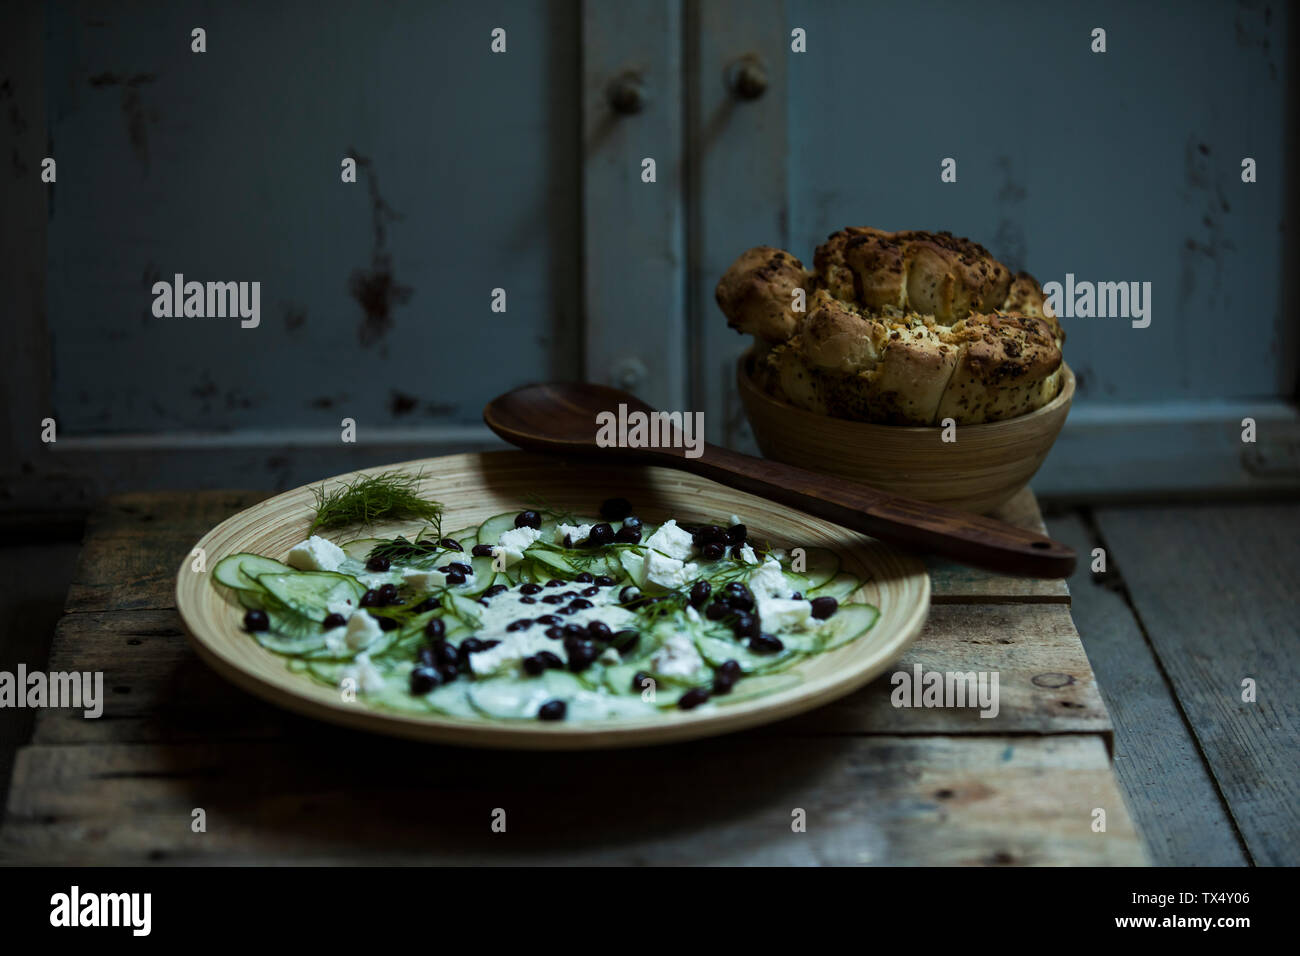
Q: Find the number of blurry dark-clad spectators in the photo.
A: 0